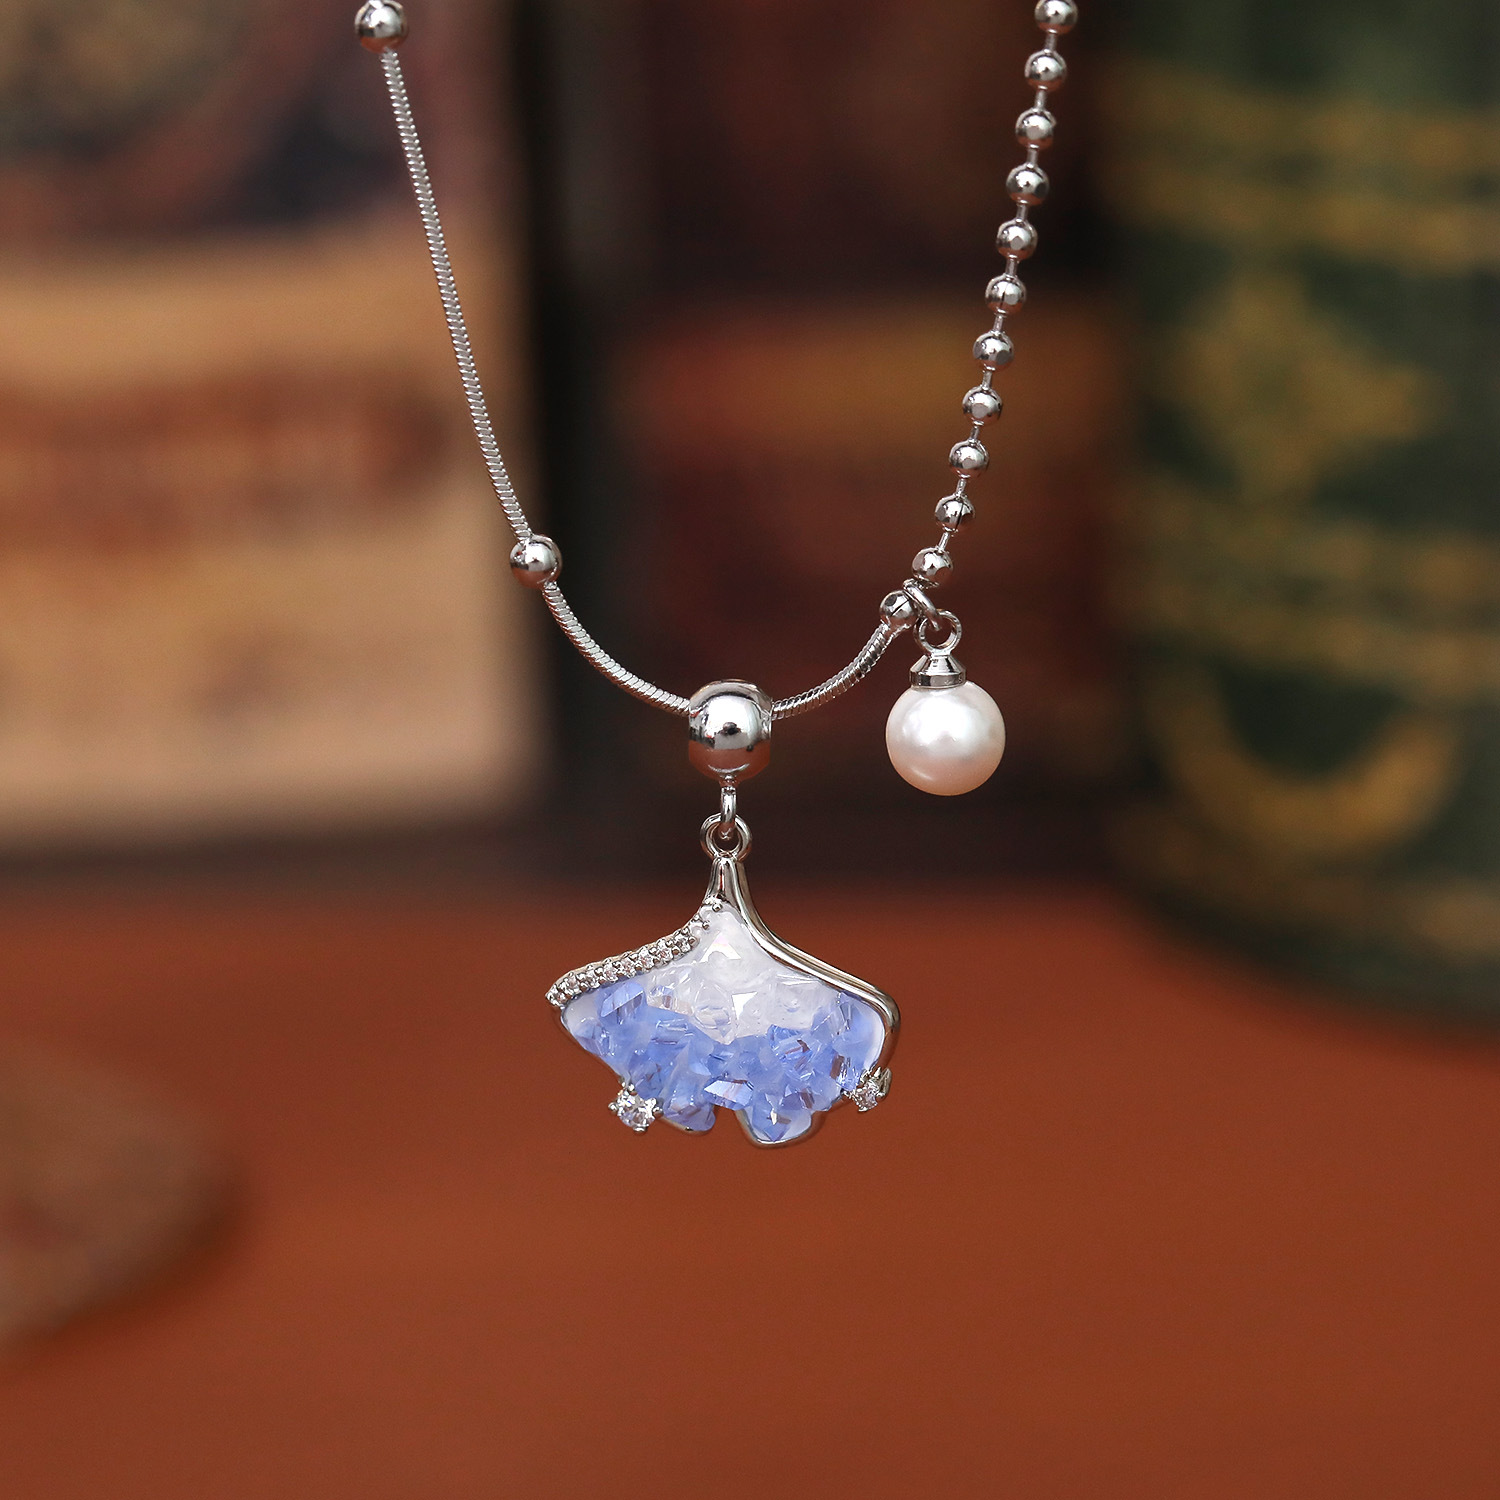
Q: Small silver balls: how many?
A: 14